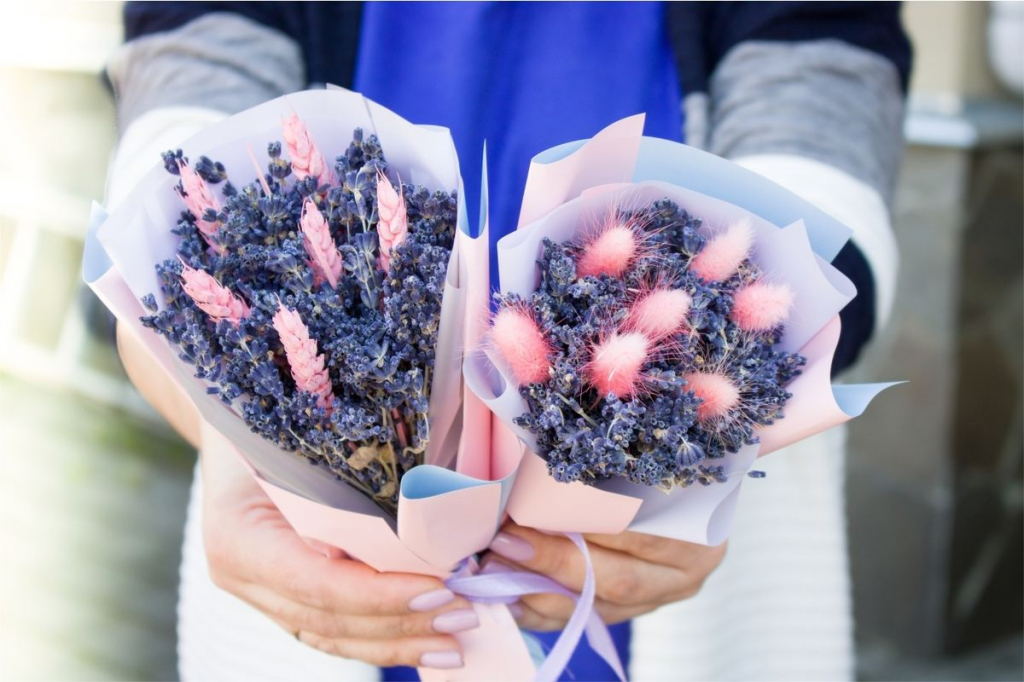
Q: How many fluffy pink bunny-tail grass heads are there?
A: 7